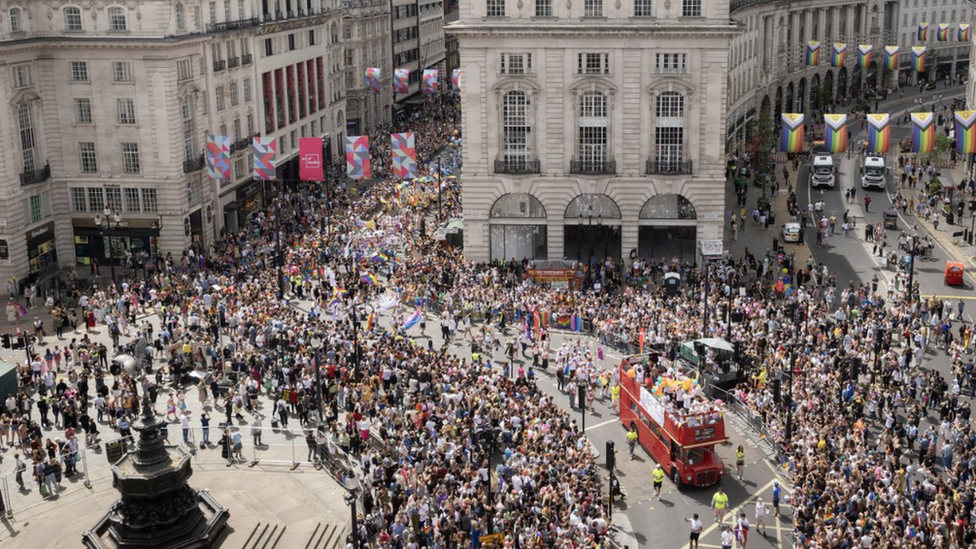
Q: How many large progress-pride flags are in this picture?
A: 13